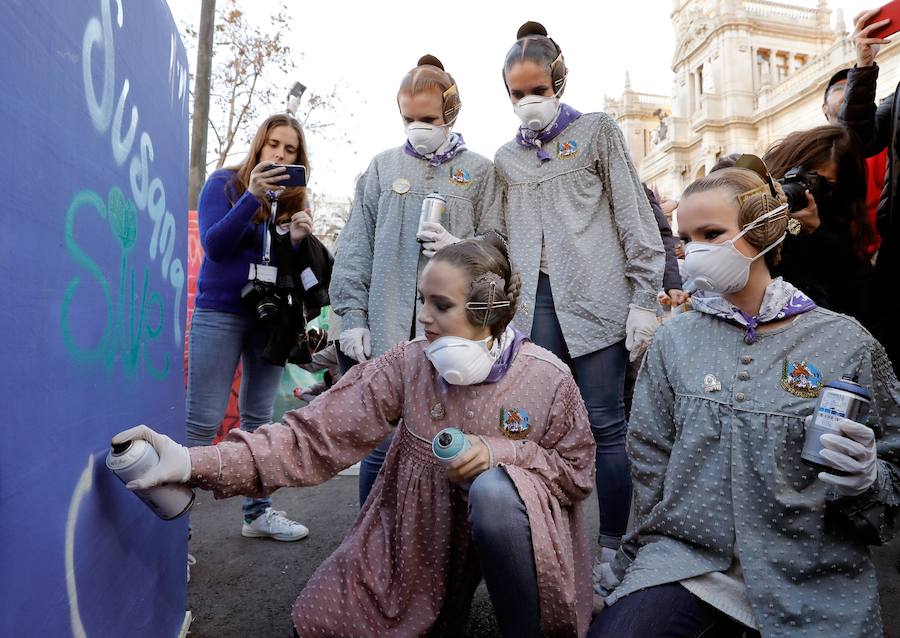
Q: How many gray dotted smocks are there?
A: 3